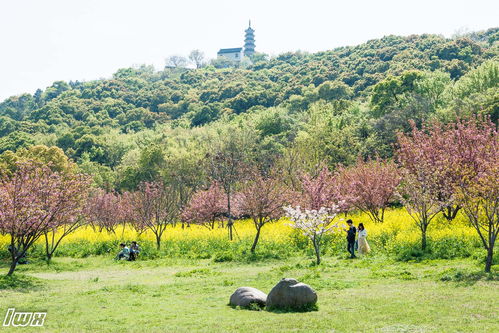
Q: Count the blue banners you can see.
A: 0